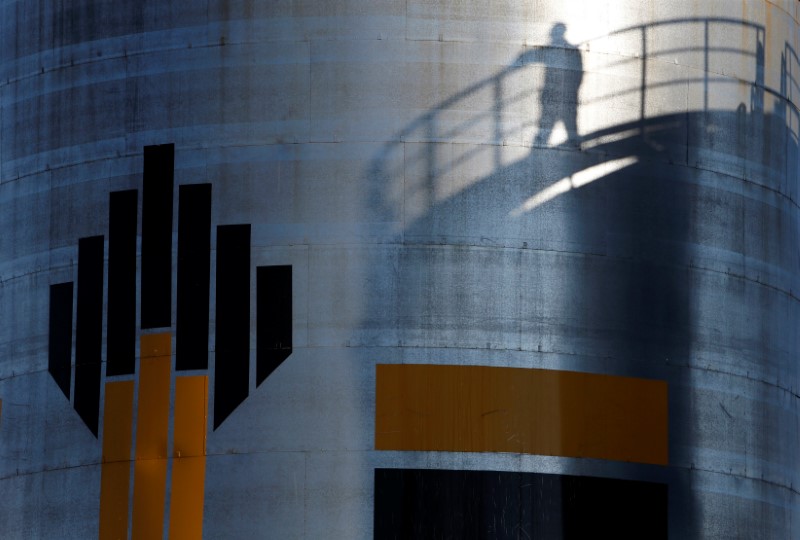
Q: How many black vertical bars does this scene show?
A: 7